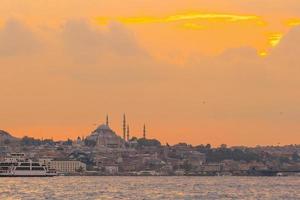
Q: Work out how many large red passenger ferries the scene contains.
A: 0